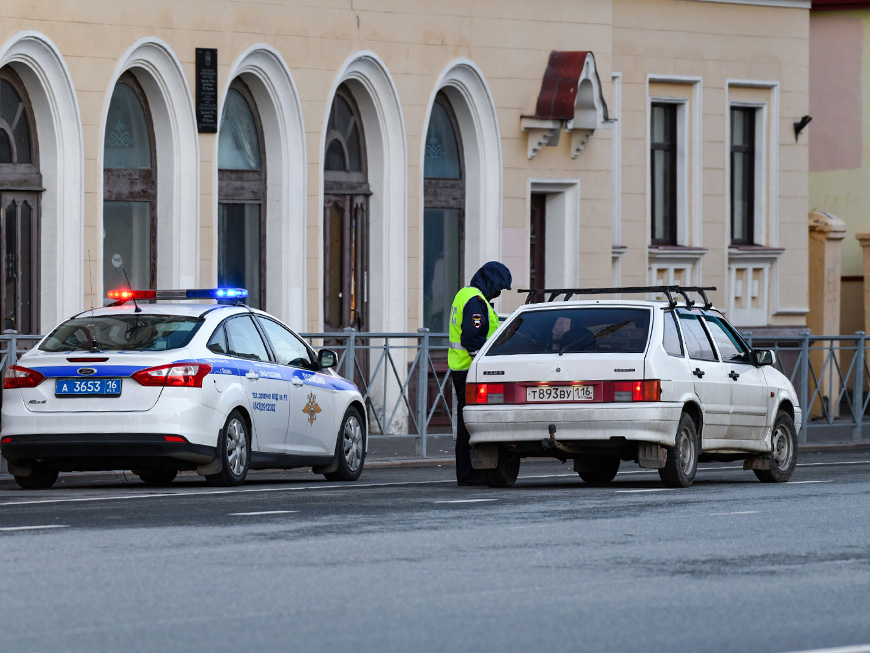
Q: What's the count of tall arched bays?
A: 5